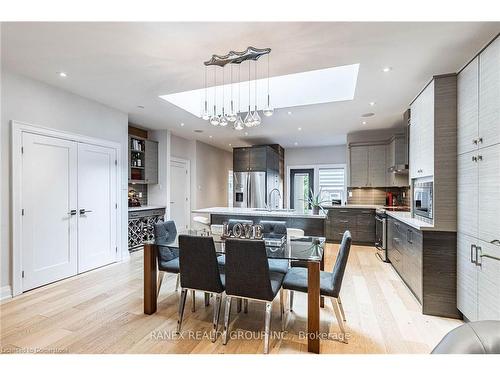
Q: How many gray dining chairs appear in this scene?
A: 6